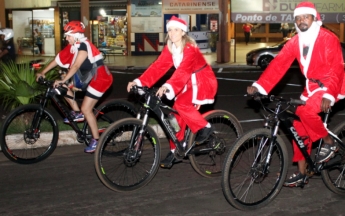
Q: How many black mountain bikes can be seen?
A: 3